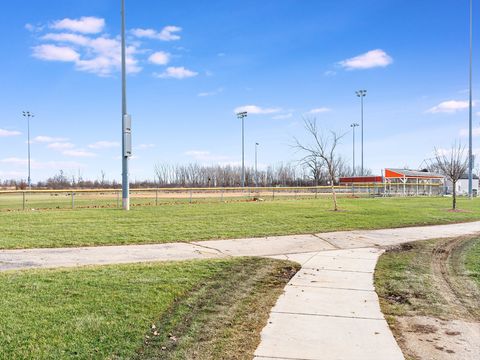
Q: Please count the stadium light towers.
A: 7